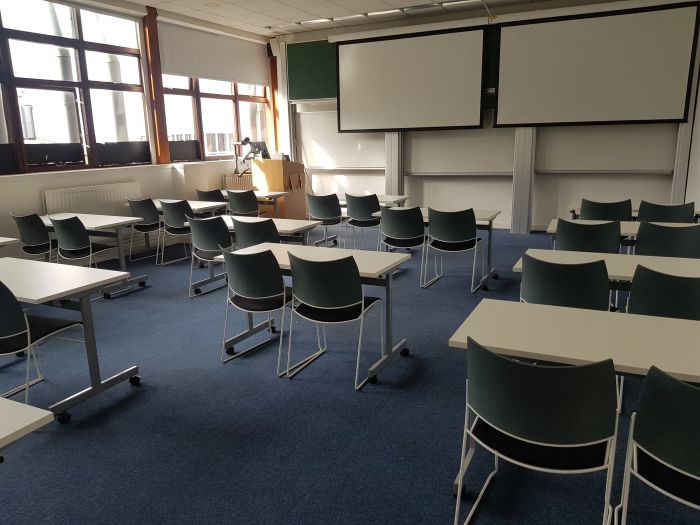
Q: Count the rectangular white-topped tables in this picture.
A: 14